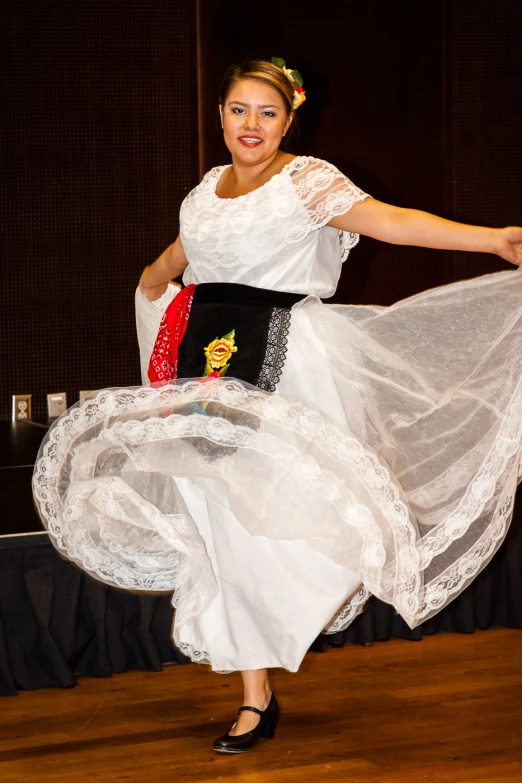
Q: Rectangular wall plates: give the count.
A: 3